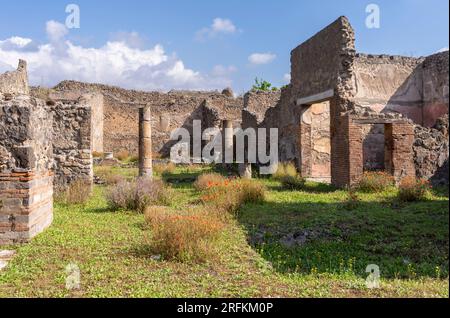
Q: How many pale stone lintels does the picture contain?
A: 1